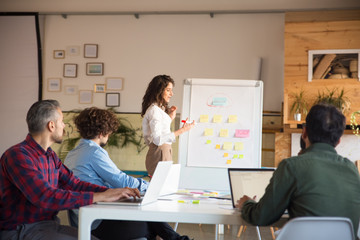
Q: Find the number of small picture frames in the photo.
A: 11